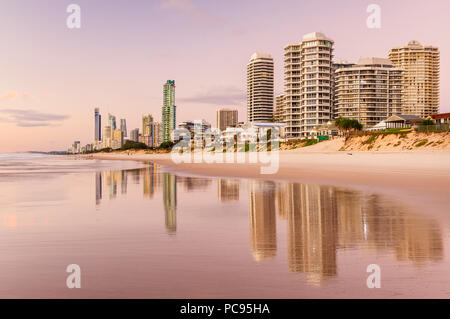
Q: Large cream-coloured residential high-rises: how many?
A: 4